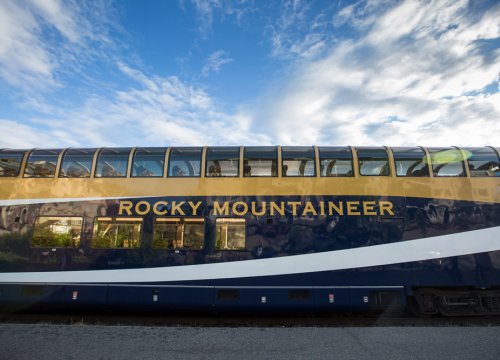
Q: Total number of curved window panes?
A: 14